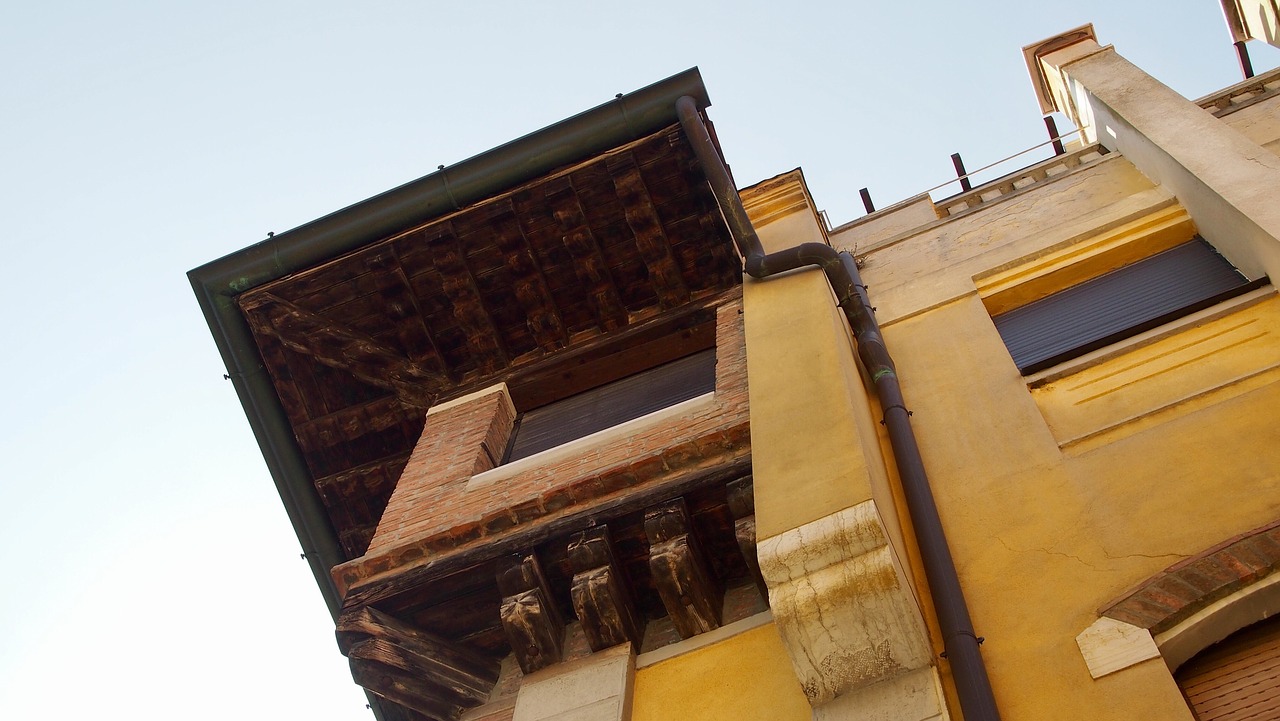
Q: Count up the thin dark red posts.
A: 4